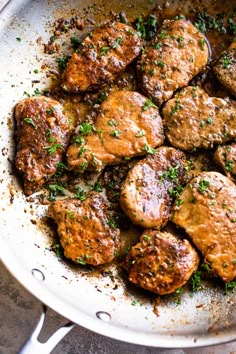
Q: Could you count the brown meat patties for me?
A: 11